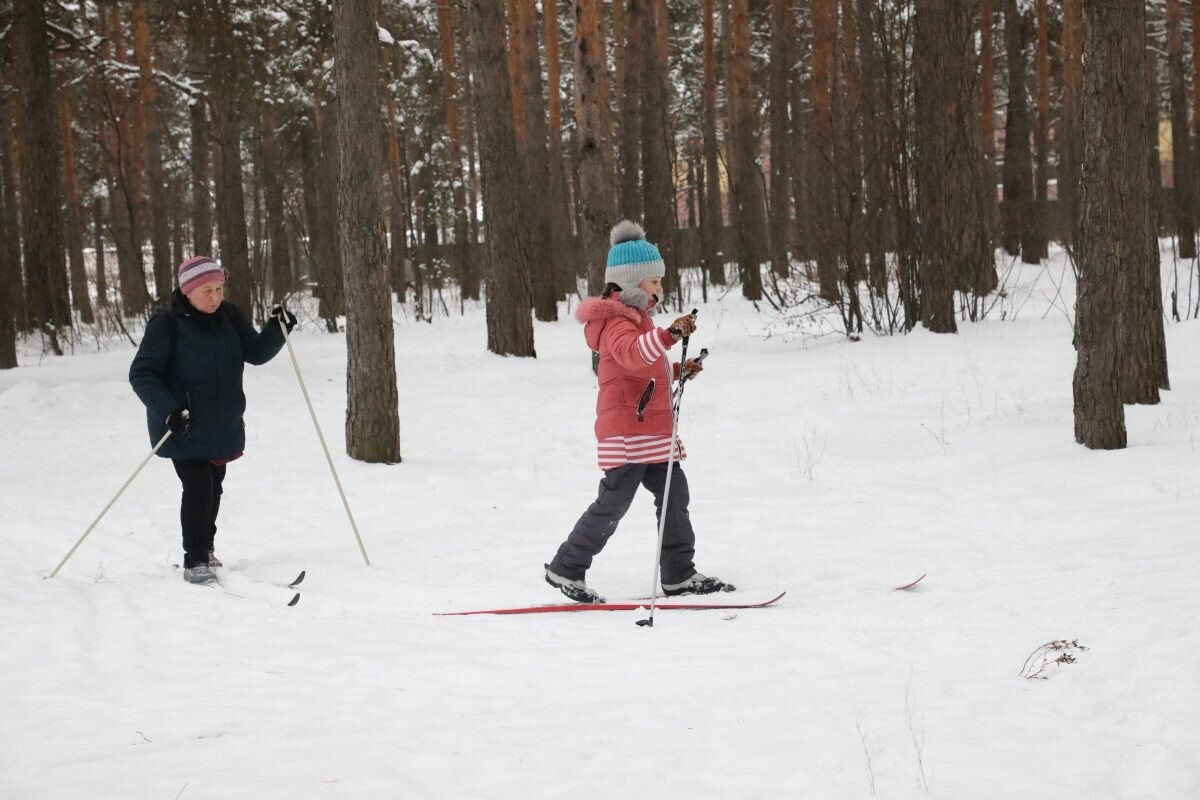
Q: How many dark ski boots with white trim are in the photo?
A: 2